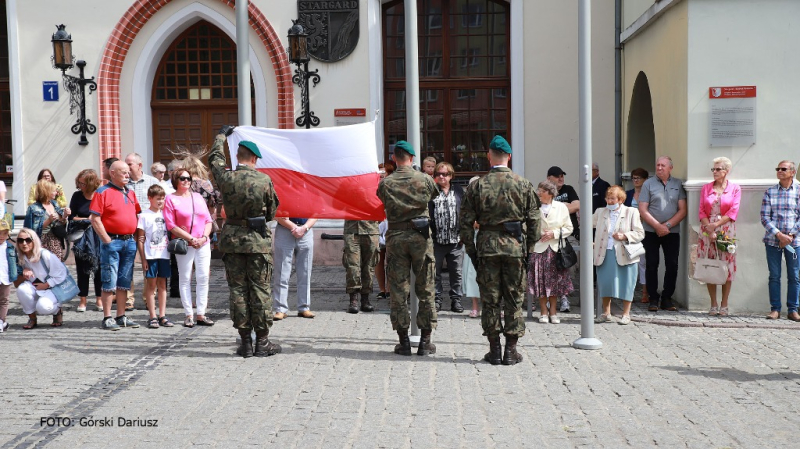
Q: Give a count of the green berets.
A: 3